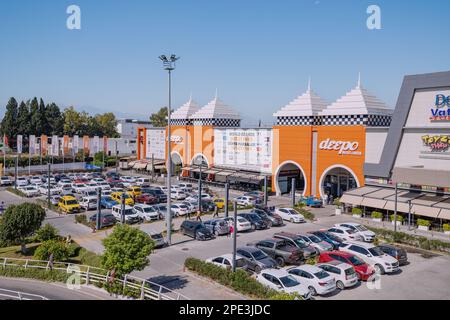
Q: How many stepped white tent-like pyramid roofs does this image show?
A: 4